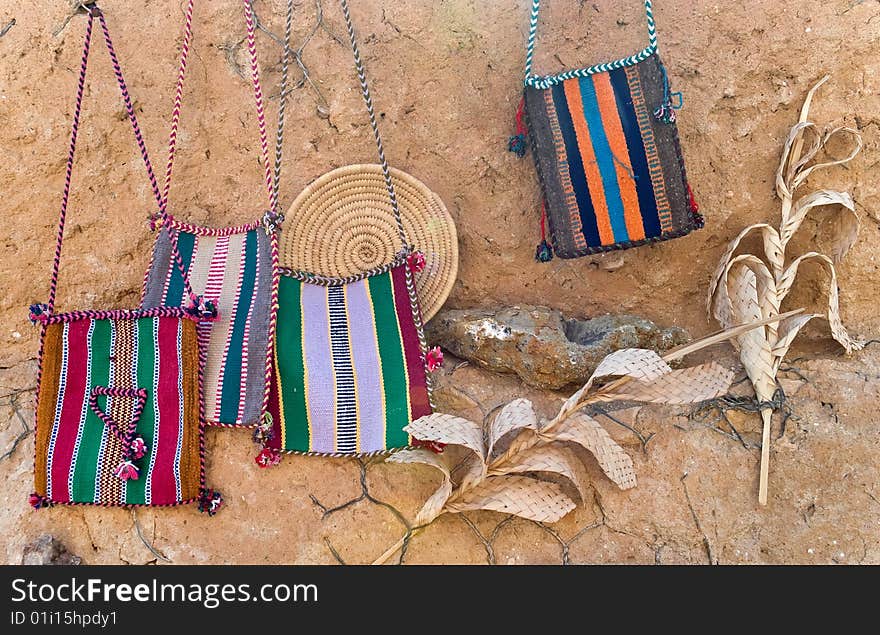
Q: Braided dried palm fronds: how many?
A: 2